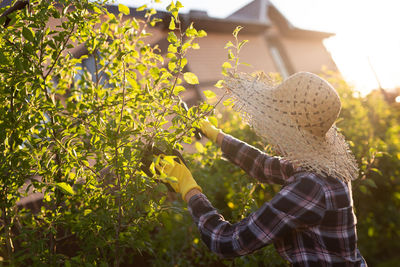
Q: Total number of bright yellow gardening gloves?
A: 2